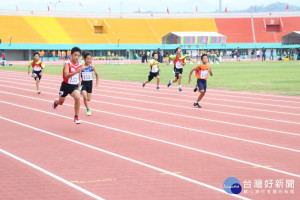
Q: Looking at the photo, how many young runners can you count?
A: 6